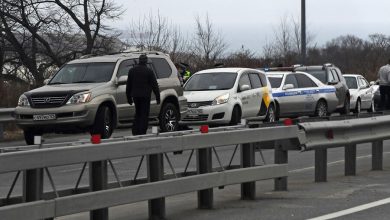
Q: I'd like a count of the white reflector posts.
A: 3